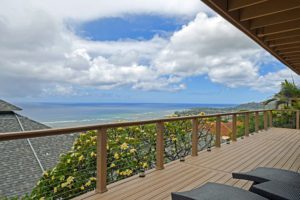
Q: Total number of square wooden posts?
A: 10